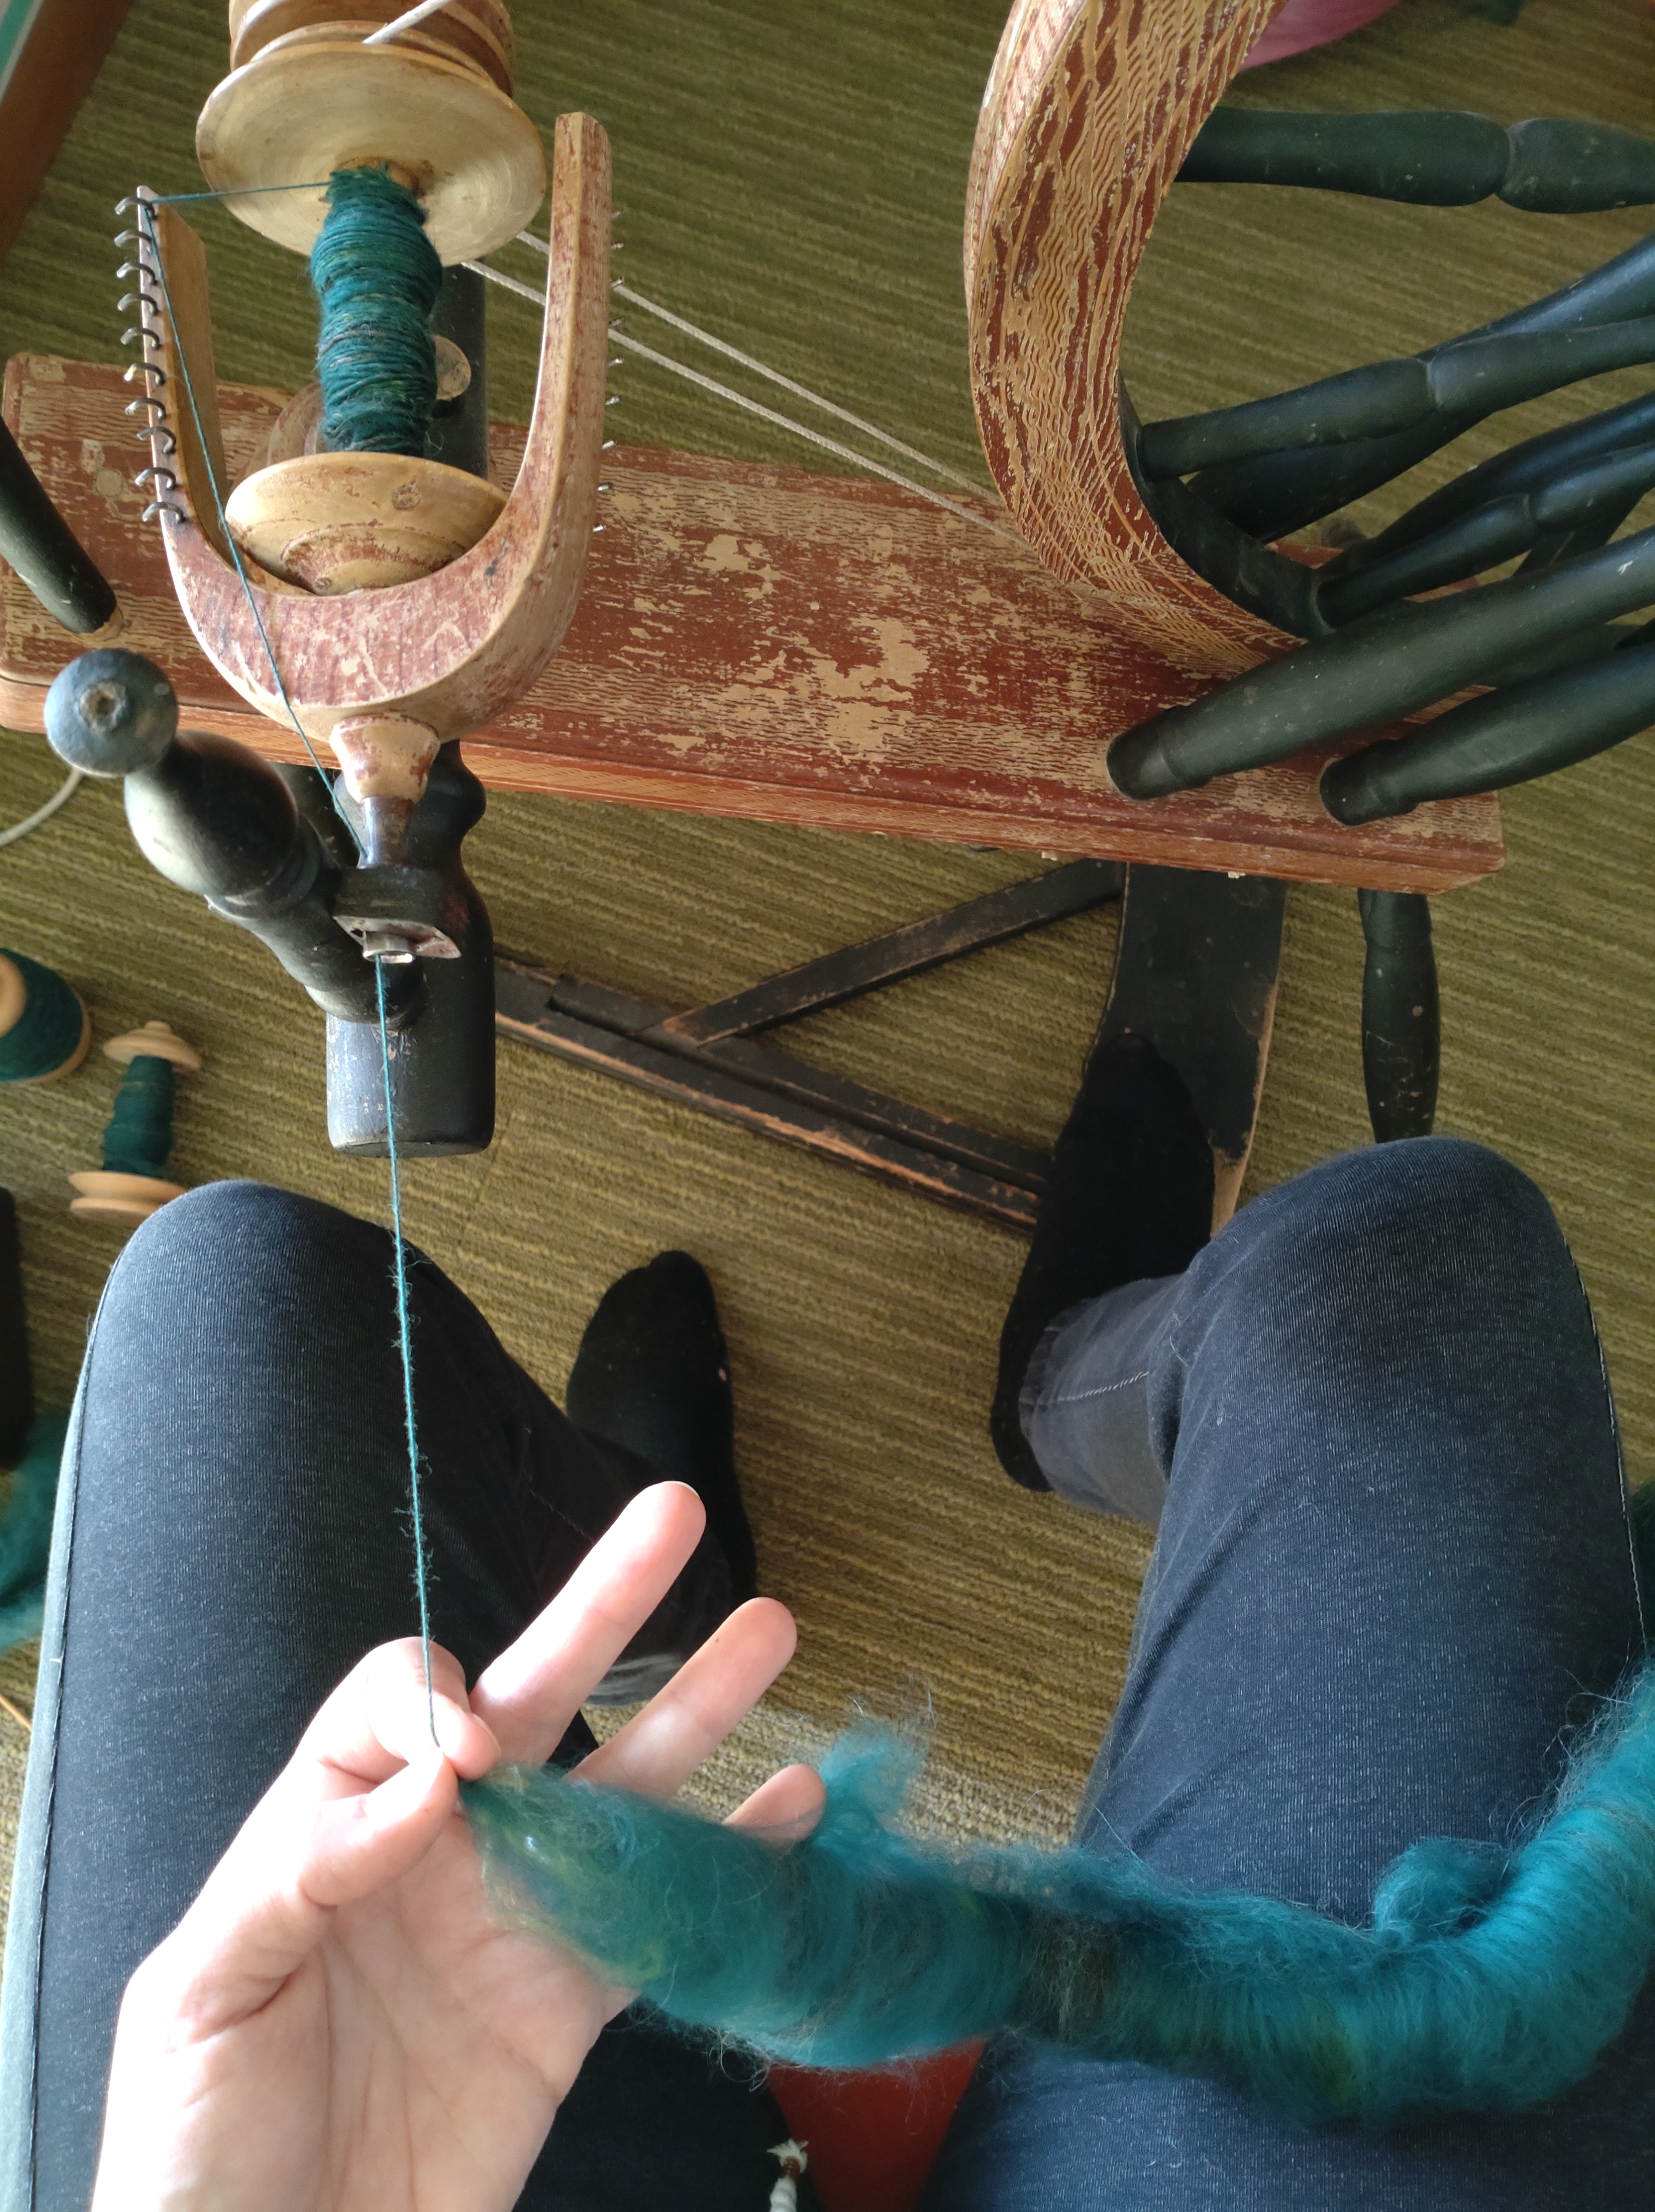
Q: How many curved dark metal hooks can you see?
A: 10